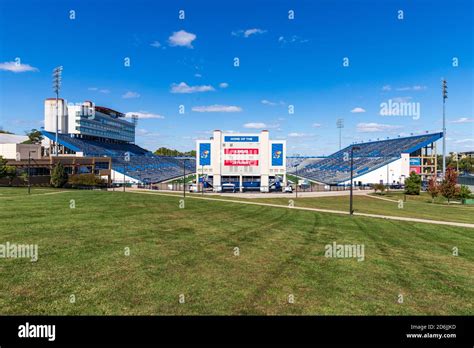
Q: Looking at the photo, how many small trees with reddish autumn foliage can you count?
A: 2